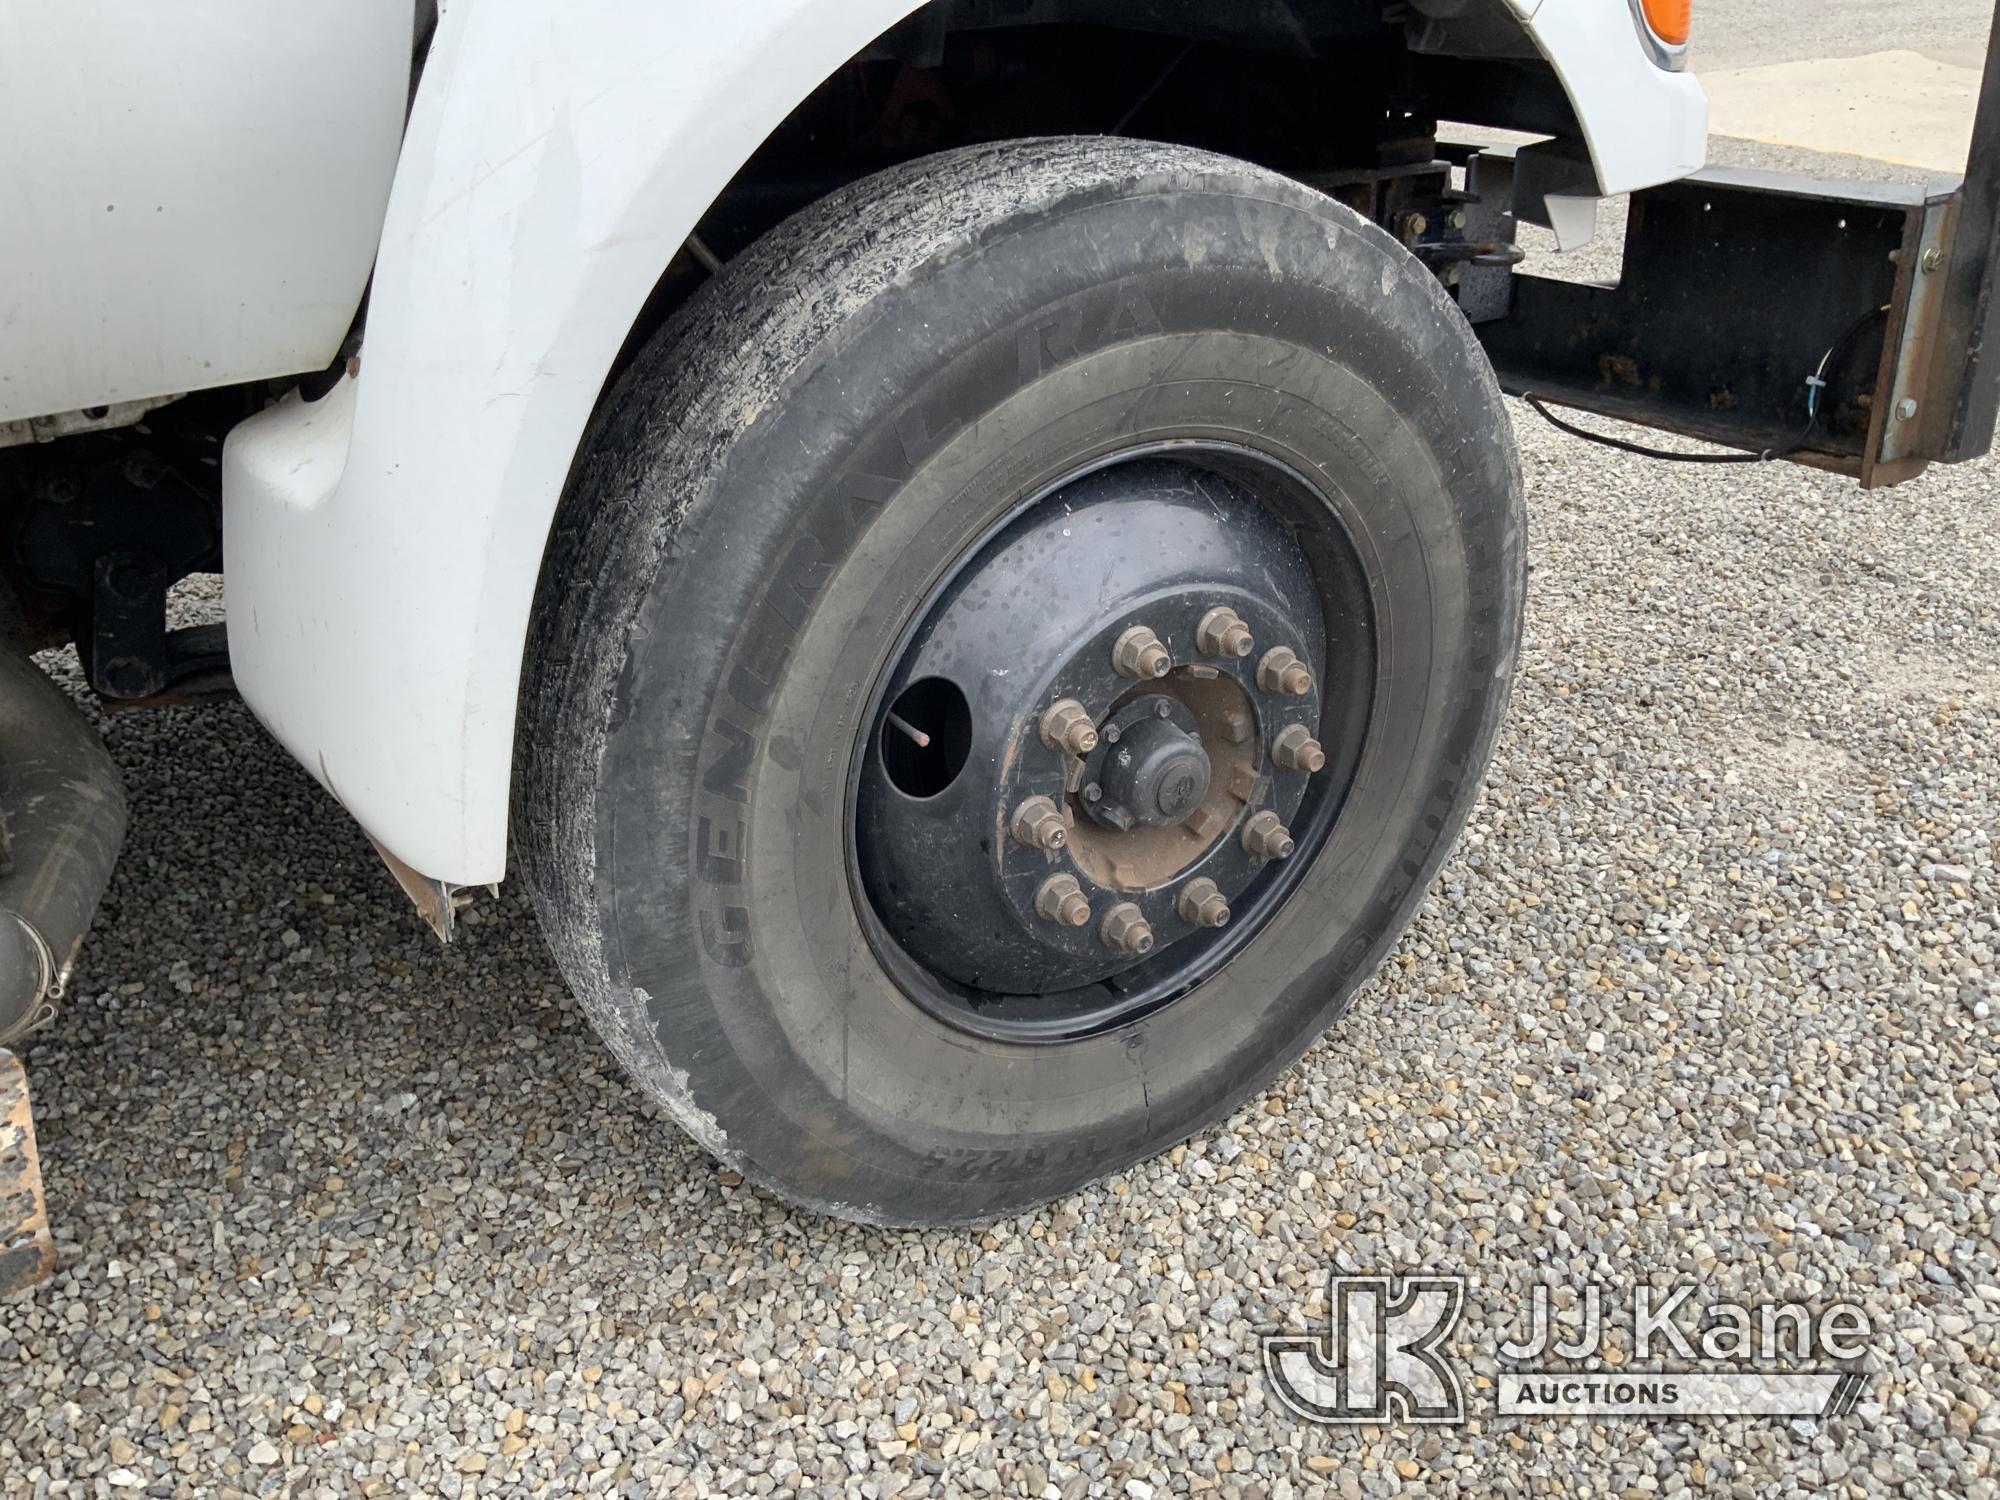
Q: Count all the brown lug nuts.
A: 10